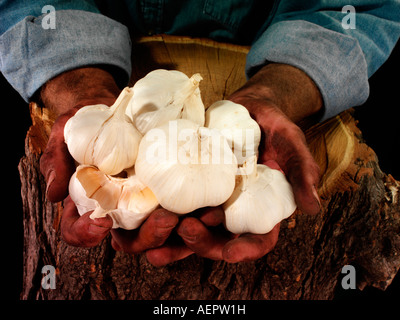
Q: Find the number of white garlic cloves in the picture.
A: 6